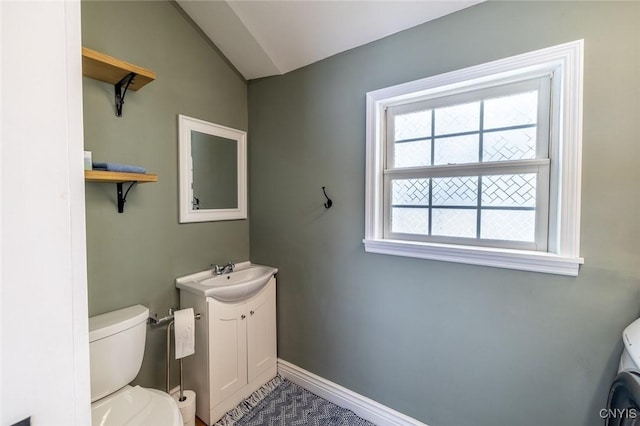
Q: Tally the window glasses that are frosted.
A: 12